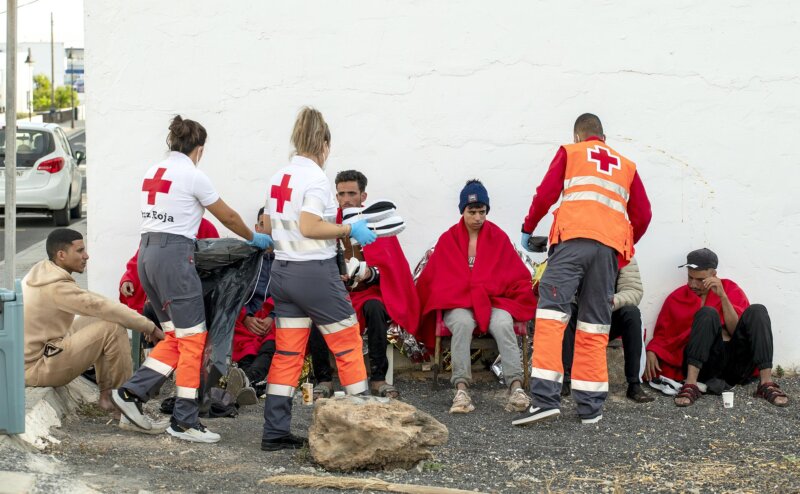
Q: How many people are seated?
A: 7